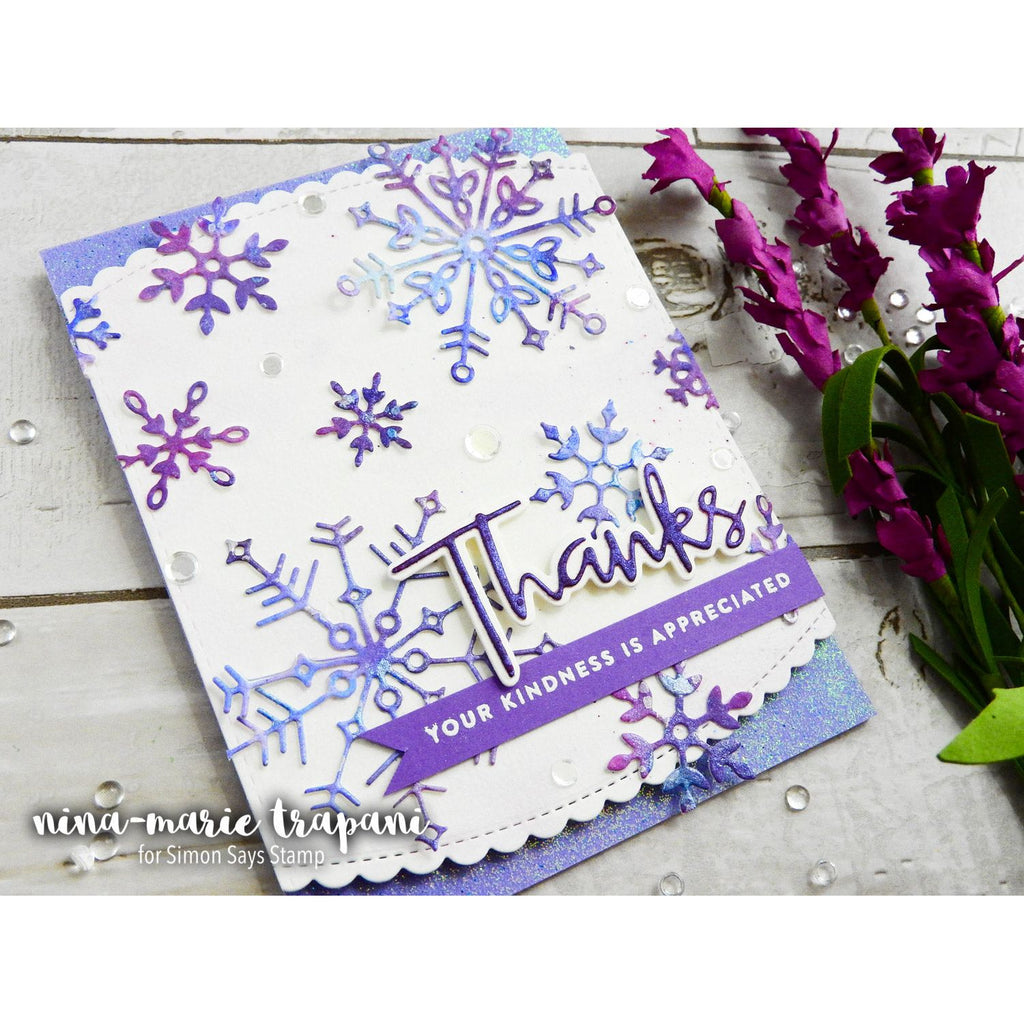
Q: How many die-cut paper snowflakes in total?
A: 10